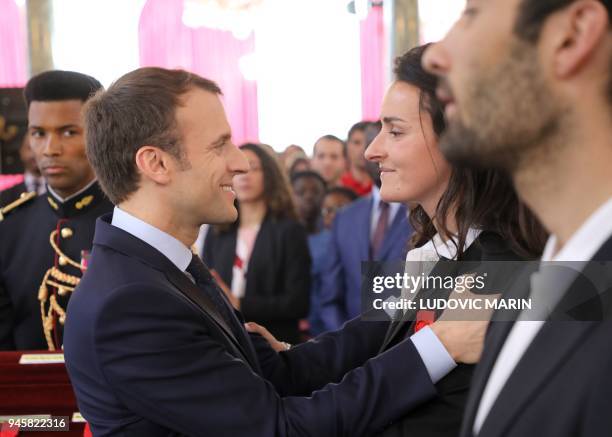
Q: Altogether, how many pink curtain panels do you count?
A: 3